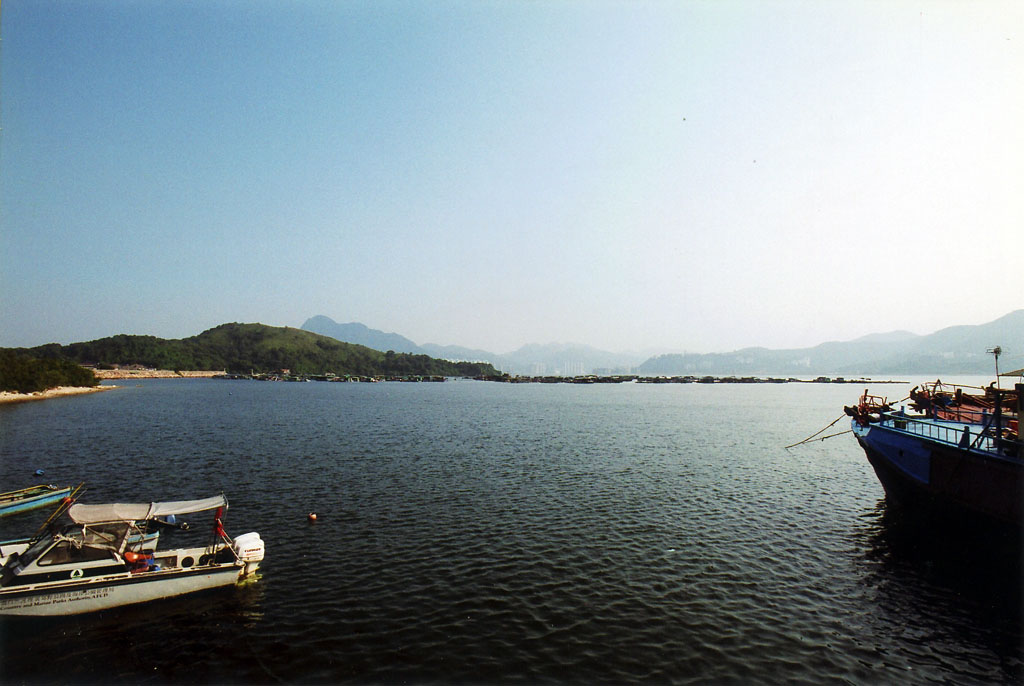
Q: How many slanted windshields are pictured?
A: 1